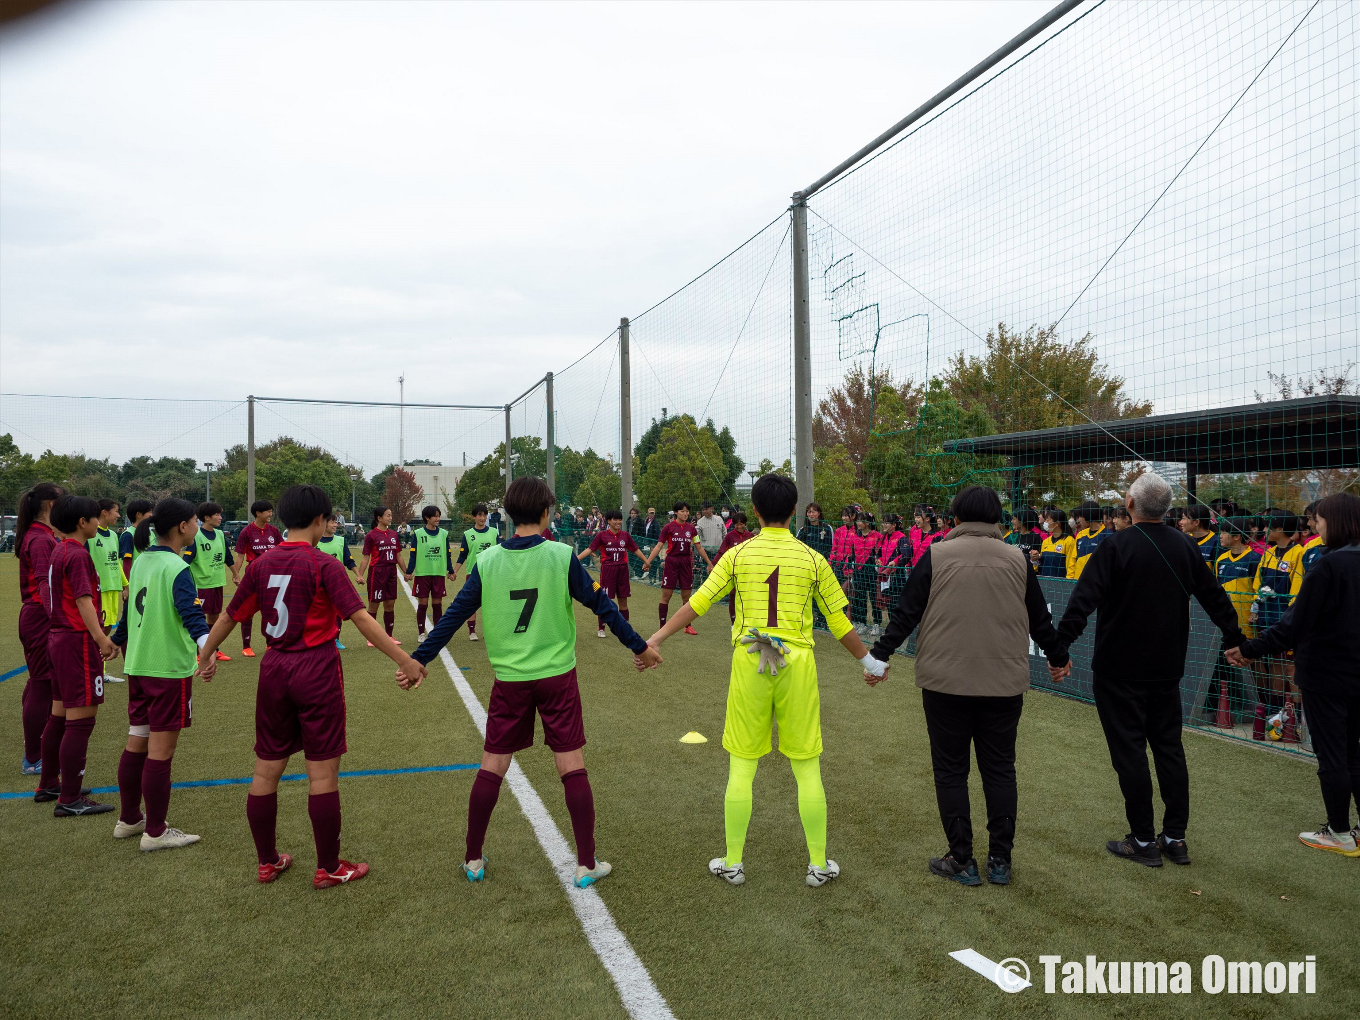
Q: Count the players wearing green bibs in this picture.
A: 8